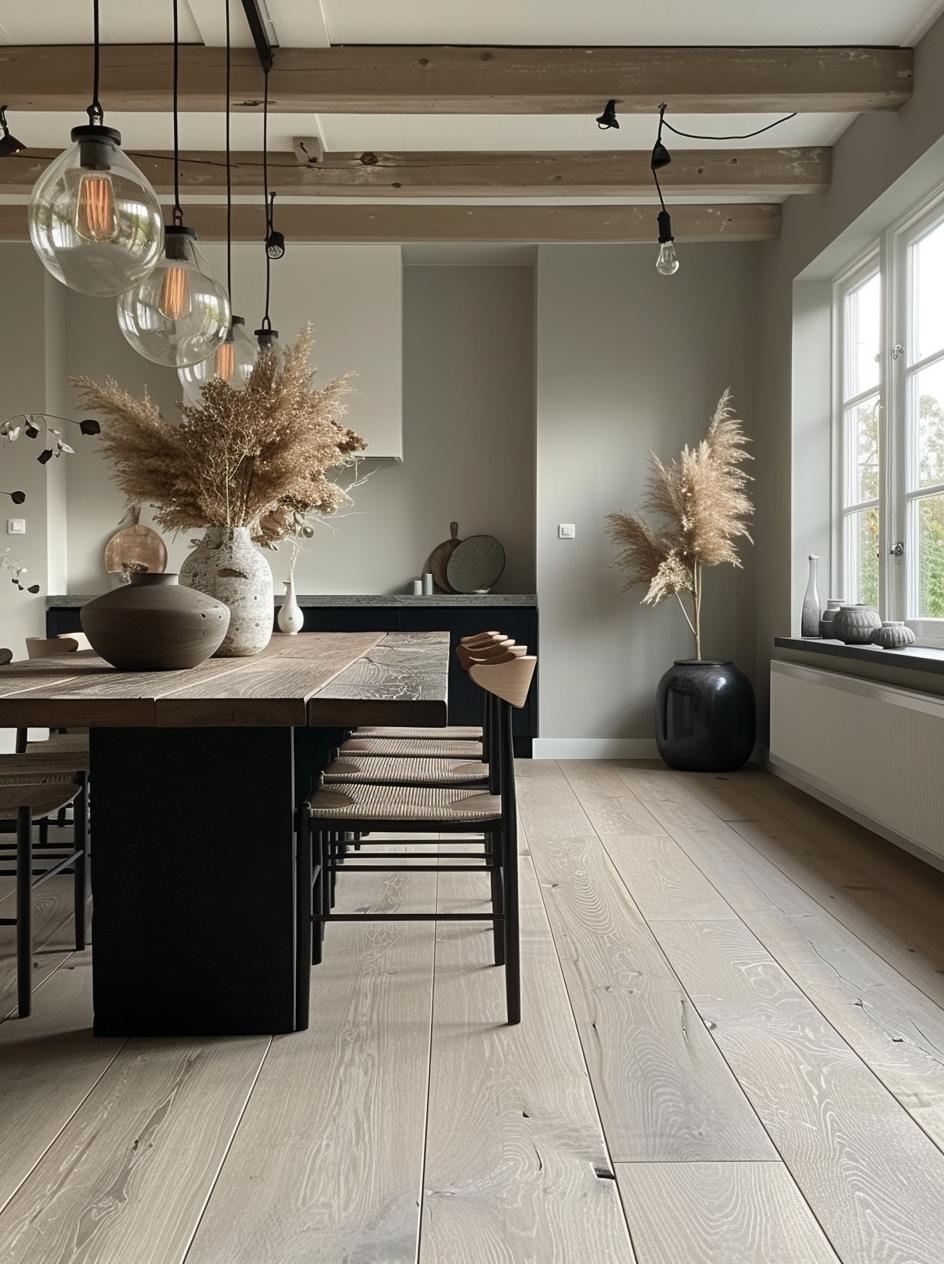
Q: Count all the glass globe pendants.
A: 4